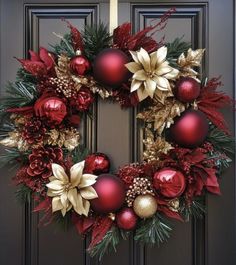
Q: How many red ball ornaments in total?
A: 9